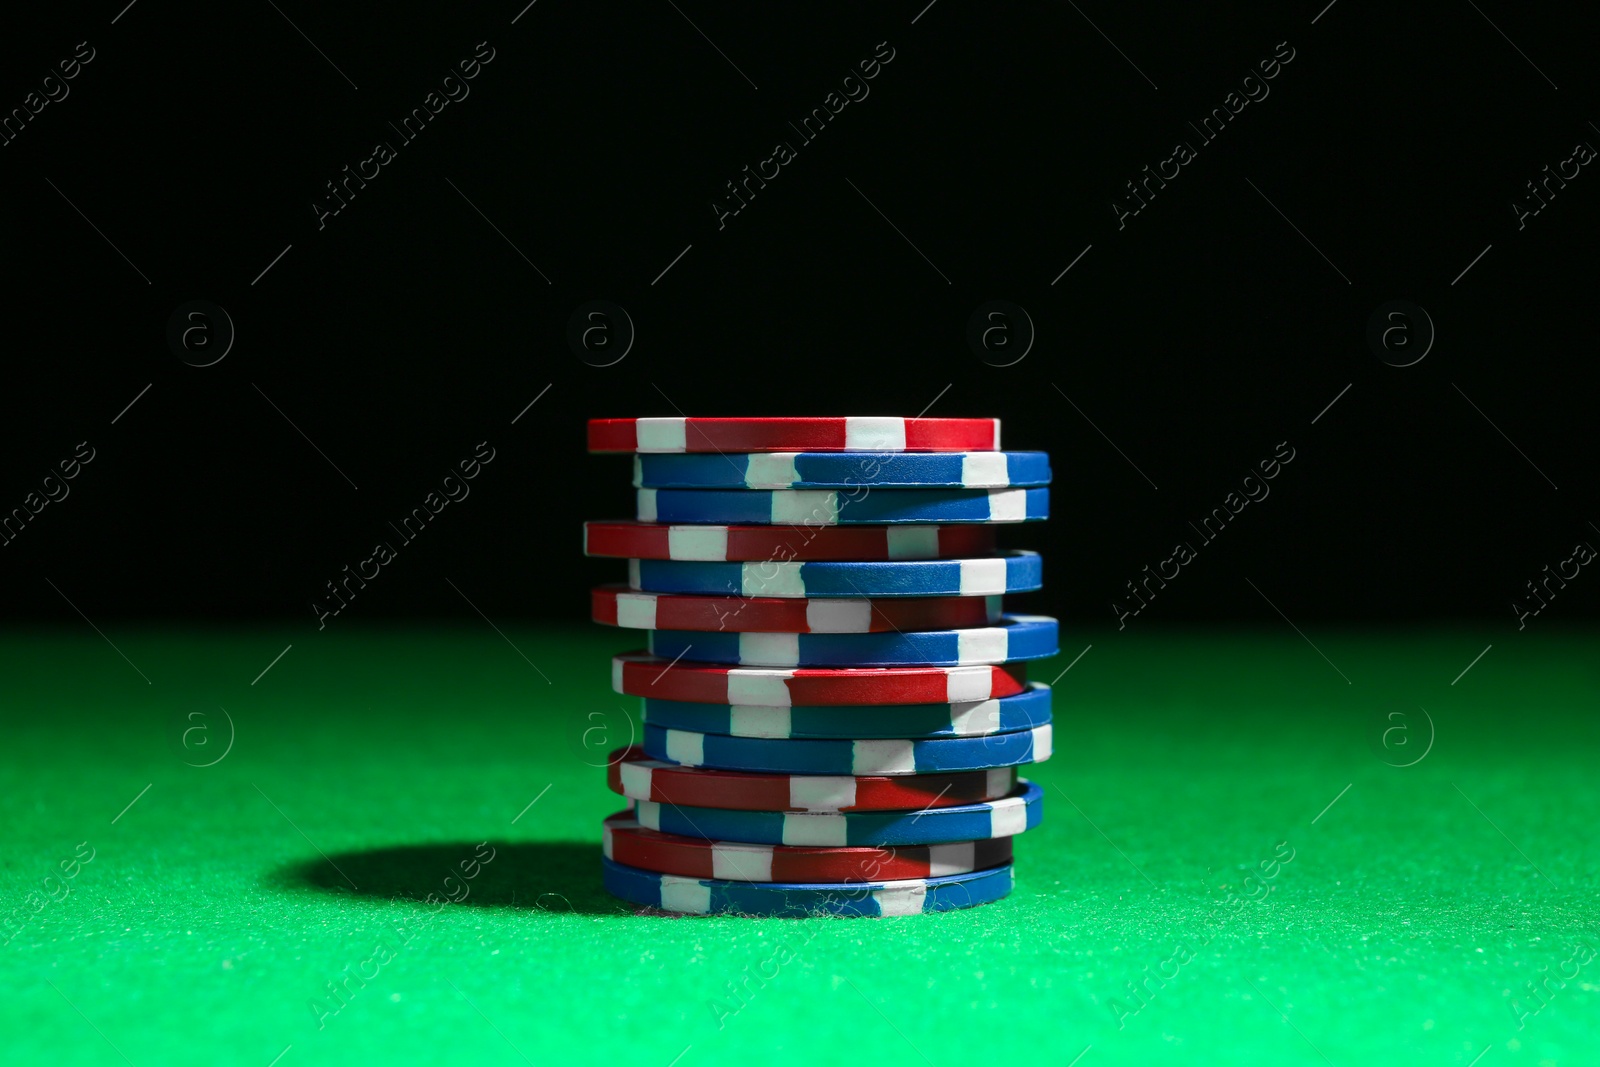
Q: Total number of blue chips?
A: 8